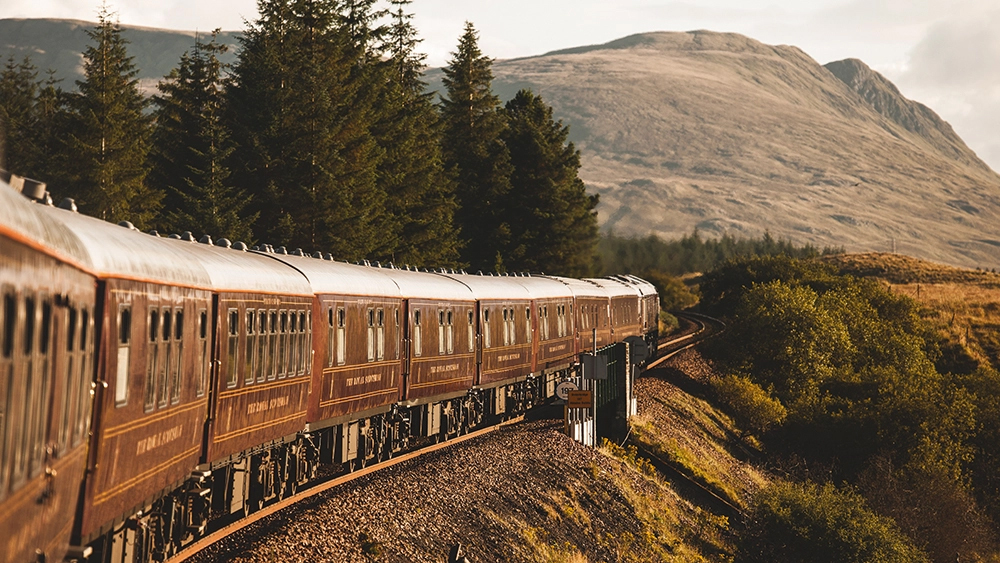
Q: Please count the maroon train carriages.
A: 9